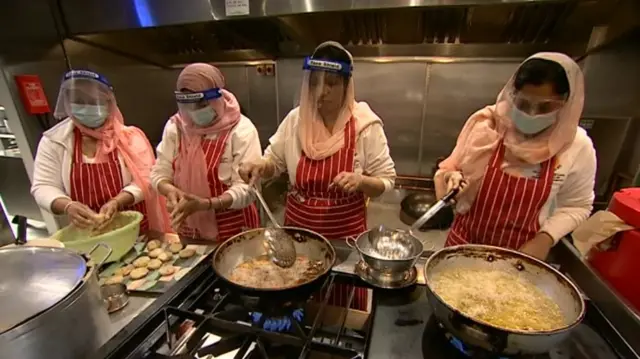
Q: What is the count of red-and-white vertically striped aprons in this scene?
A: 4